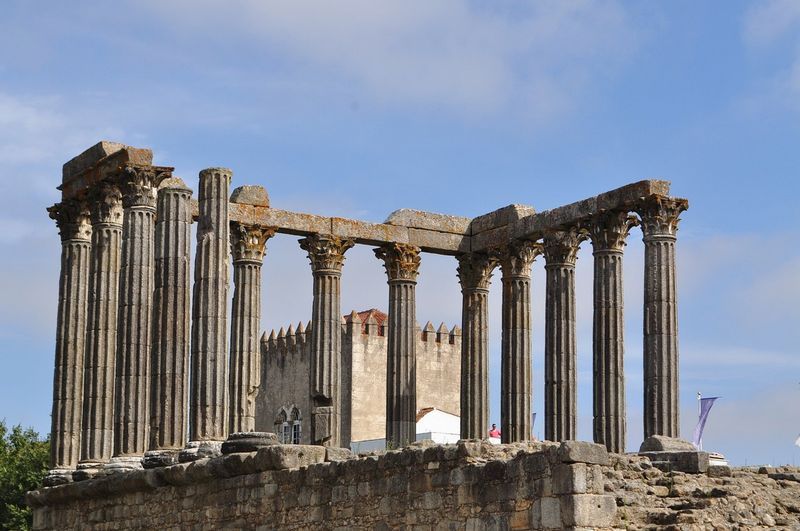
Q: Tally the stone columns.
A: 13